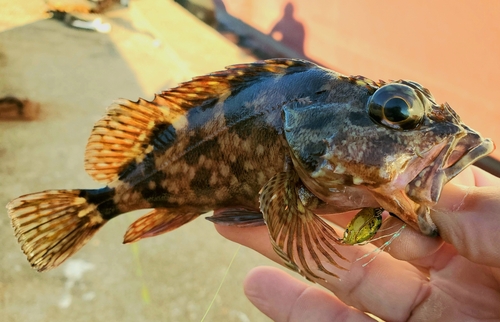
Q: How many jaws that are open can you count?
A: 1